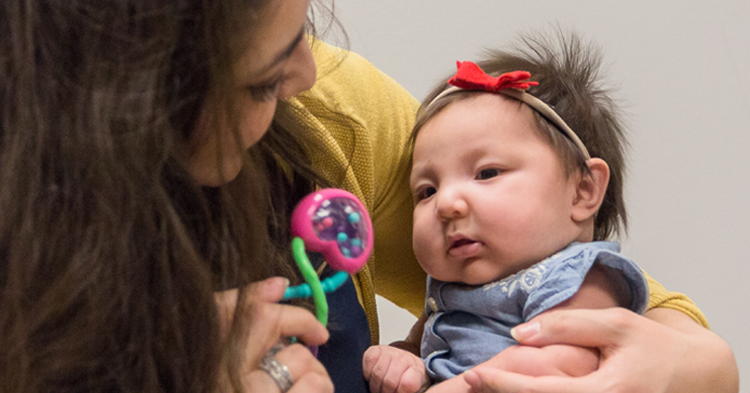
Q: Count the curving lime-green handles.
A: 1